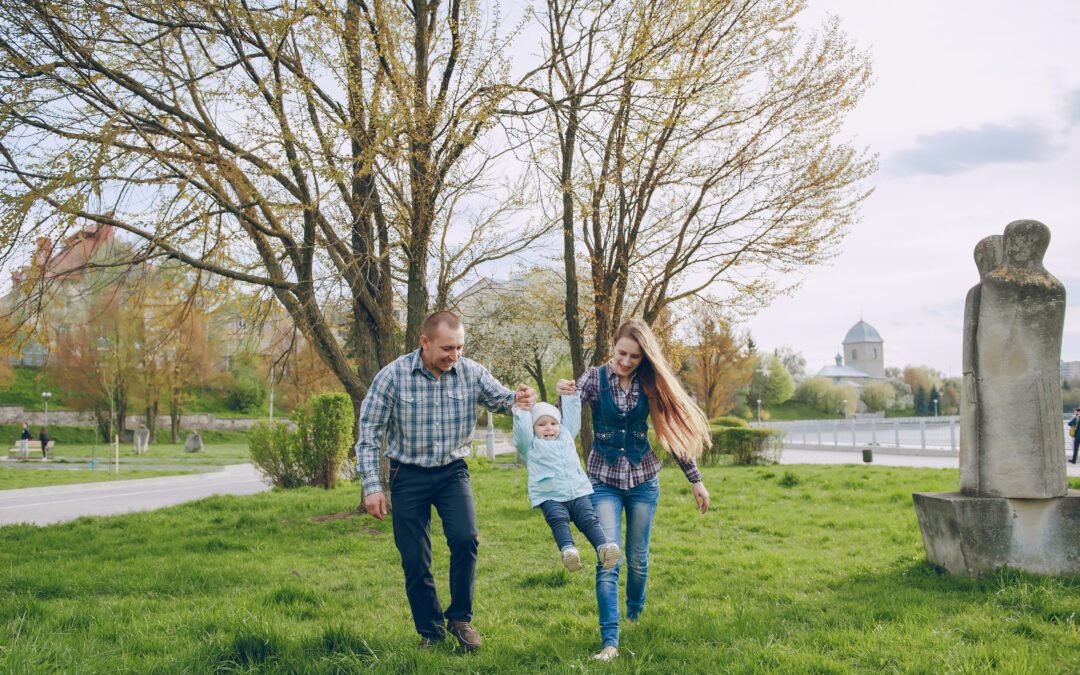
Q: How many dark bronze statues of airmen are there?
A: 0